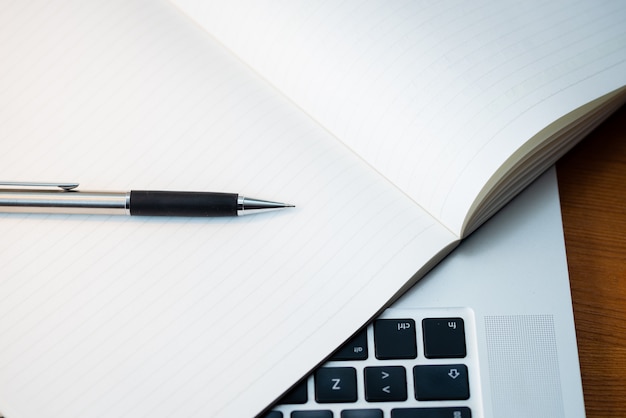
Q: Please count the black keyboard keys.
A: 11